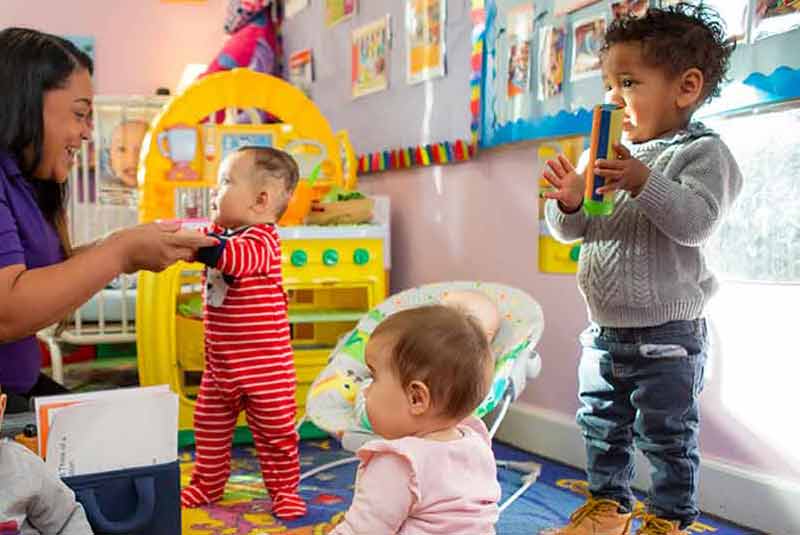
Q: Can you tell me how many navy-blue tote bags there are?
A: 1